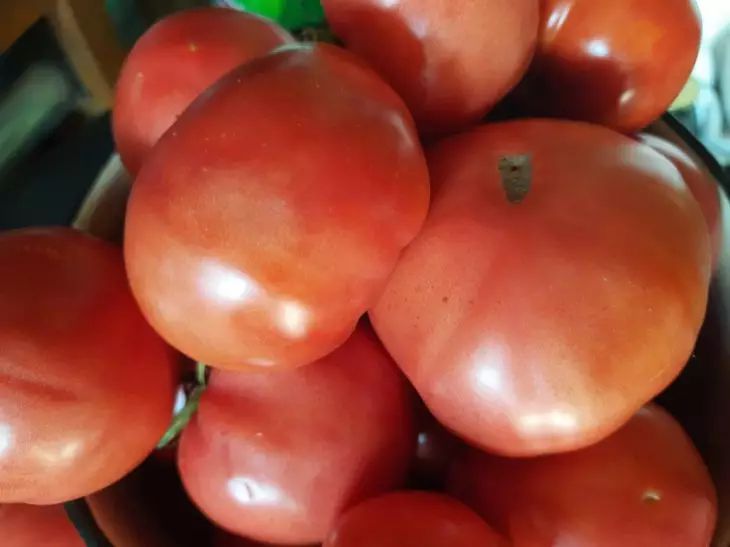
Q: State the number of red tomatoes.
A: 11